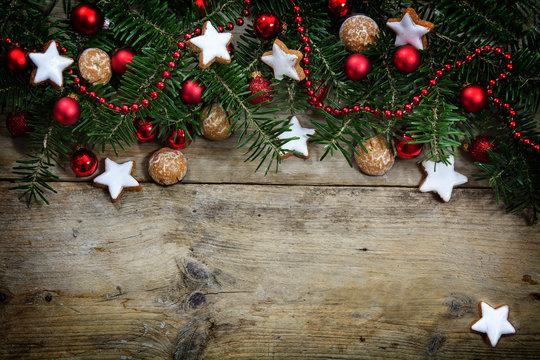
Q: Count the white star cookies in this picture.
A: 8